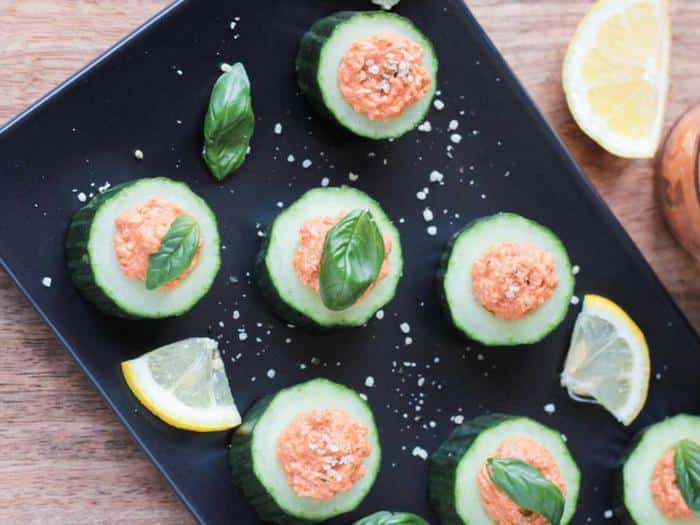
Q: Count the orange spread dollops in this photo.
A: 7